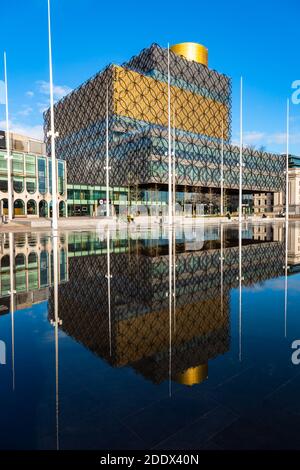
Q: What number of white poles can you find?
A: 8